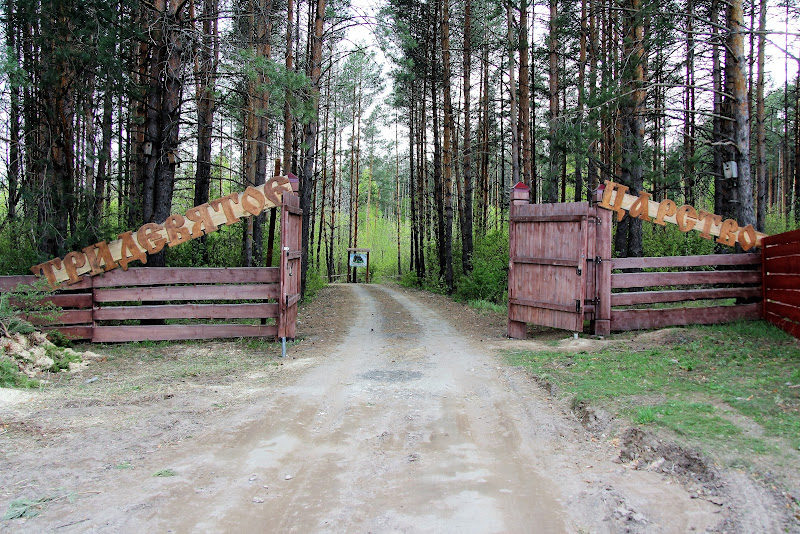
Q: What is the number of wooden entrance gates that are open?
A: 2